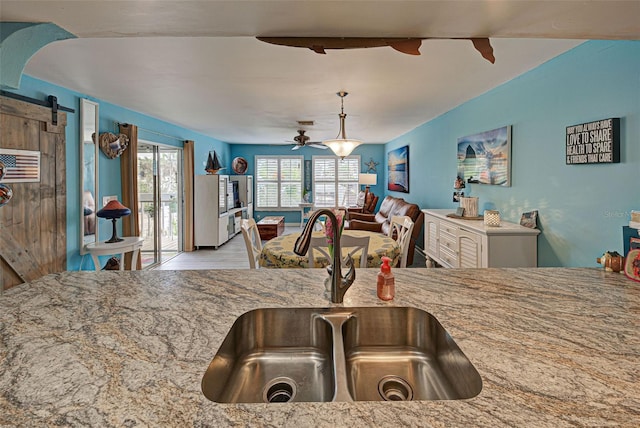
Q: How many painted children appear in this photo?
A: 0